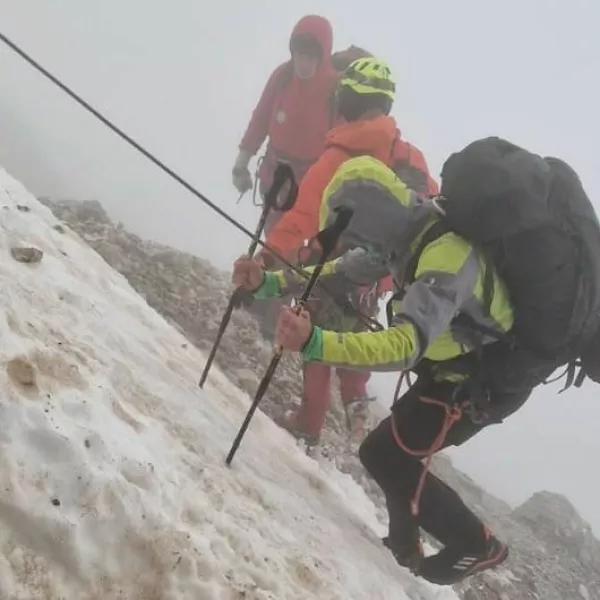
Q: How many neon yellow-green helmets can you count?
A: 1